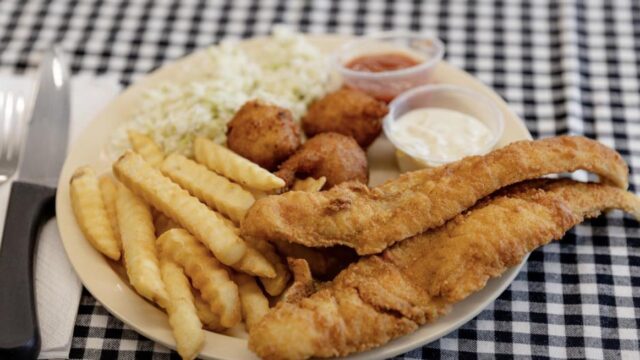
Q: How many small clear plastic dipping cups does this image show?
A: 2